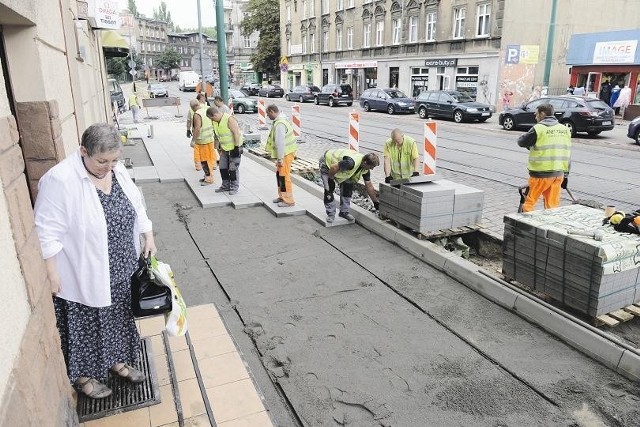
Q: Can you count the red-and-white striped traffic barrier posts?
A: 5